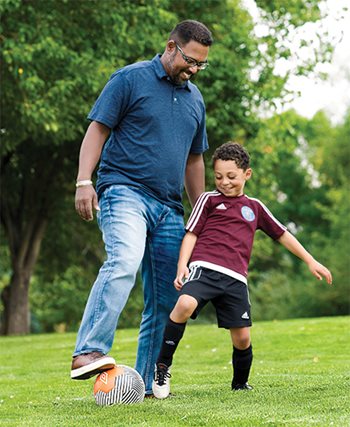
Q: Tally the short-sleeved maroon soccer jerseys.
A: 1